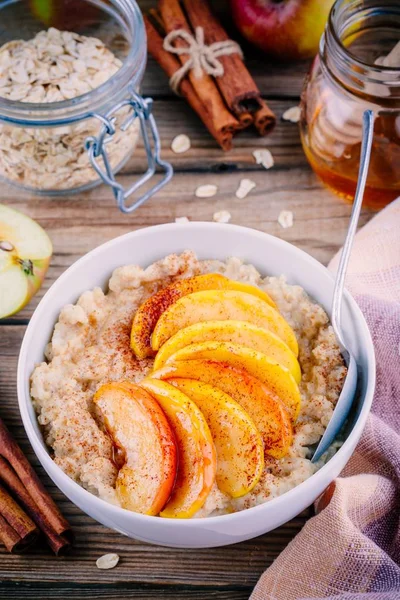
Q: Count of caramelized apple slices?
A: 8